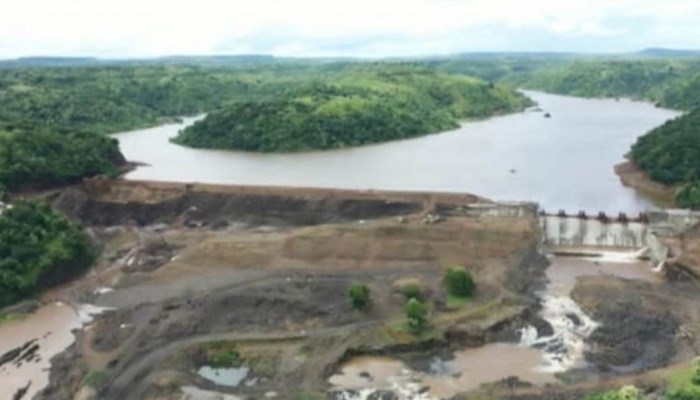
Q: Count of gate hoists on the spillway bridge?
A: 6